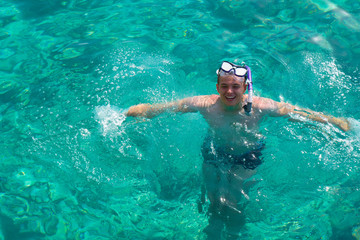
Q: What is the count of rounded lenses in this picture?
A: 2